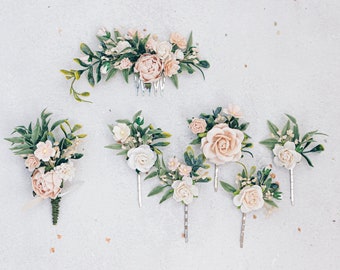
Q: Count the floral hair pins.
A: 5